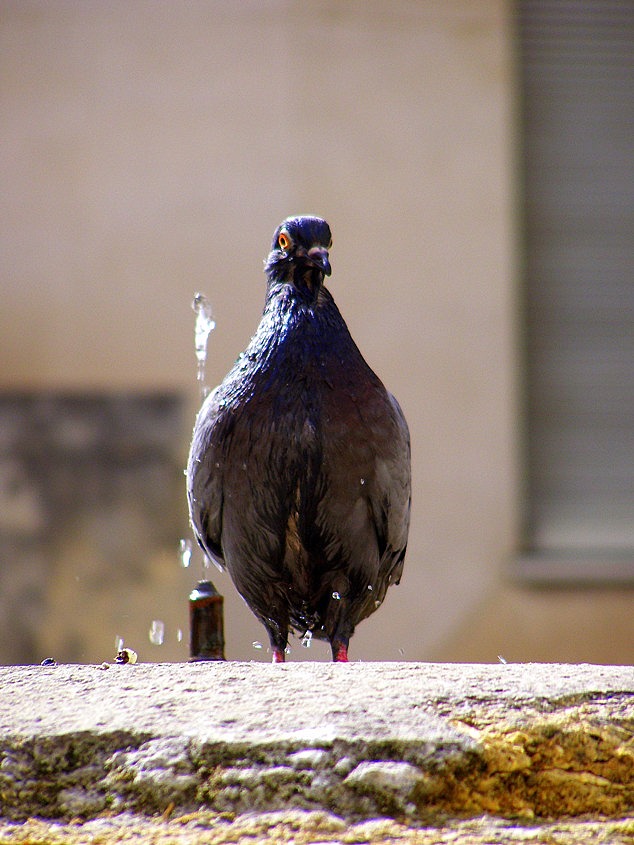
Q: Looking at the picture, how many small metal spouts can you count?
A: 1